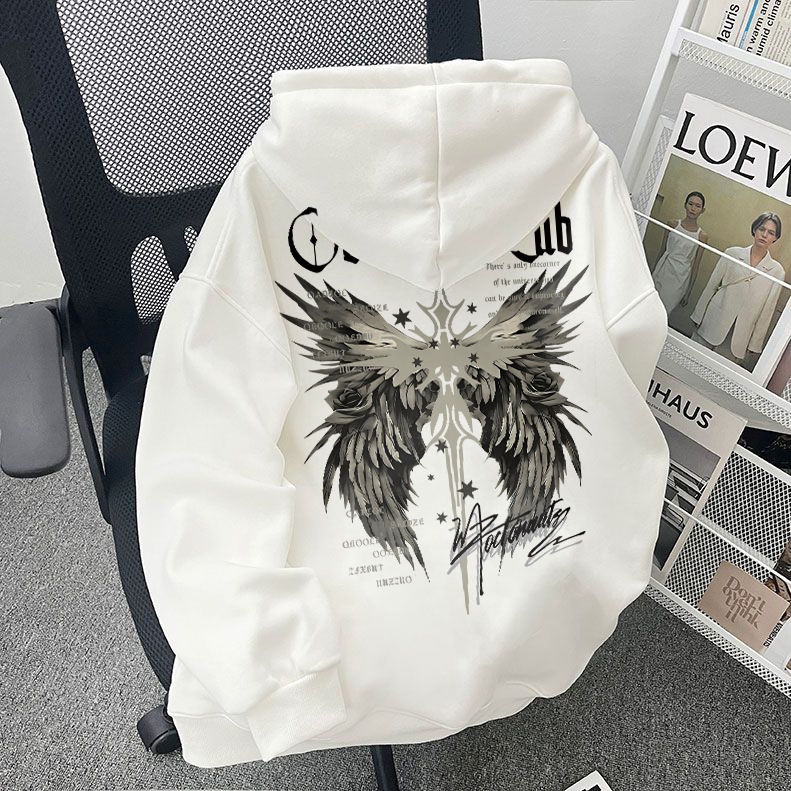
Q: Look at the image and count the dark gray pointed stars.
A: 10